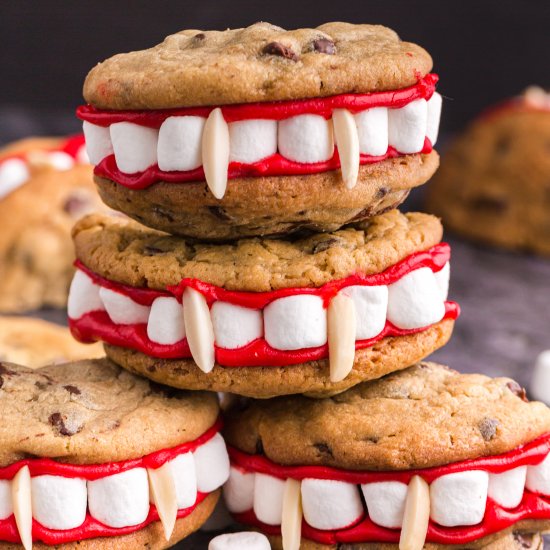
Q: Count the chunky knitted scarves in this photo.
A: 0